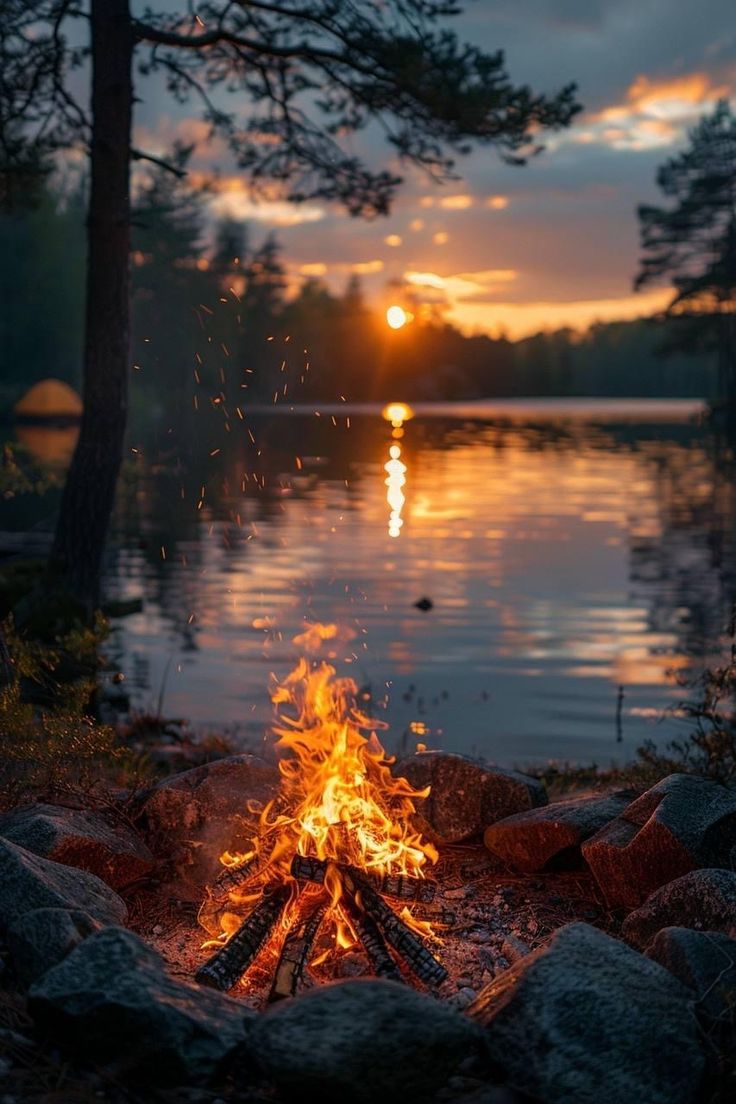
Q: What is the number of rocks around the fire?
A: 12